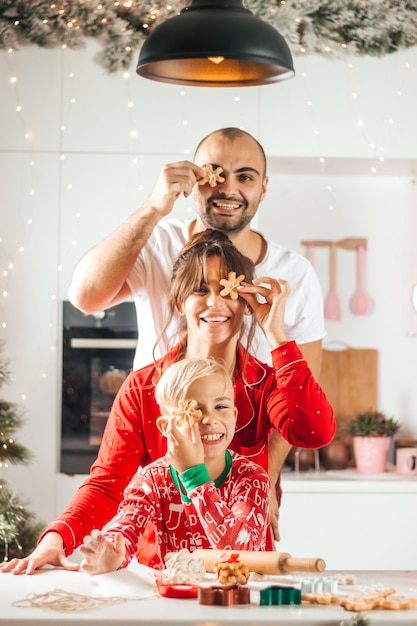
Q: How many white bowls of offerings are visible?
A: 0